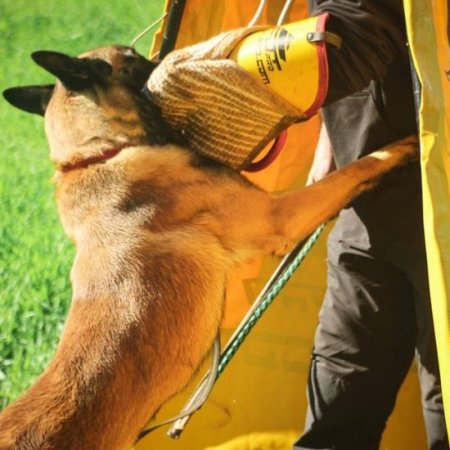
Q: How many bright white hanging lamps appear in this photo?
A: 0